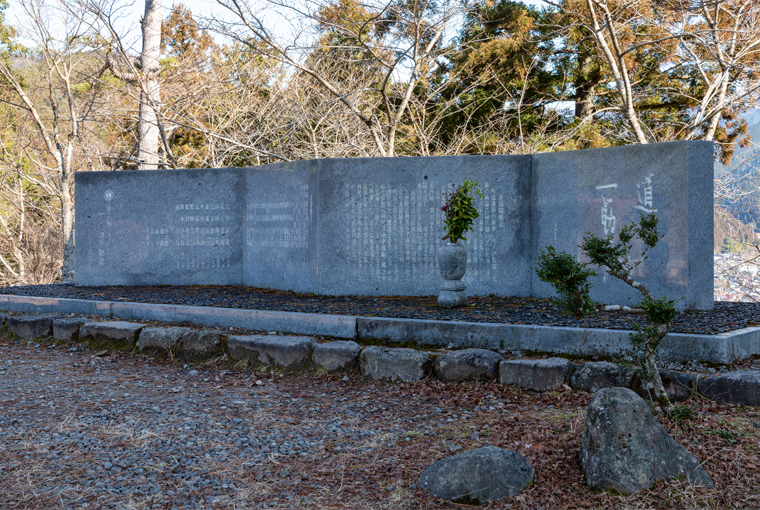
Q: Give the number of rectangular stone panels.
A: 4